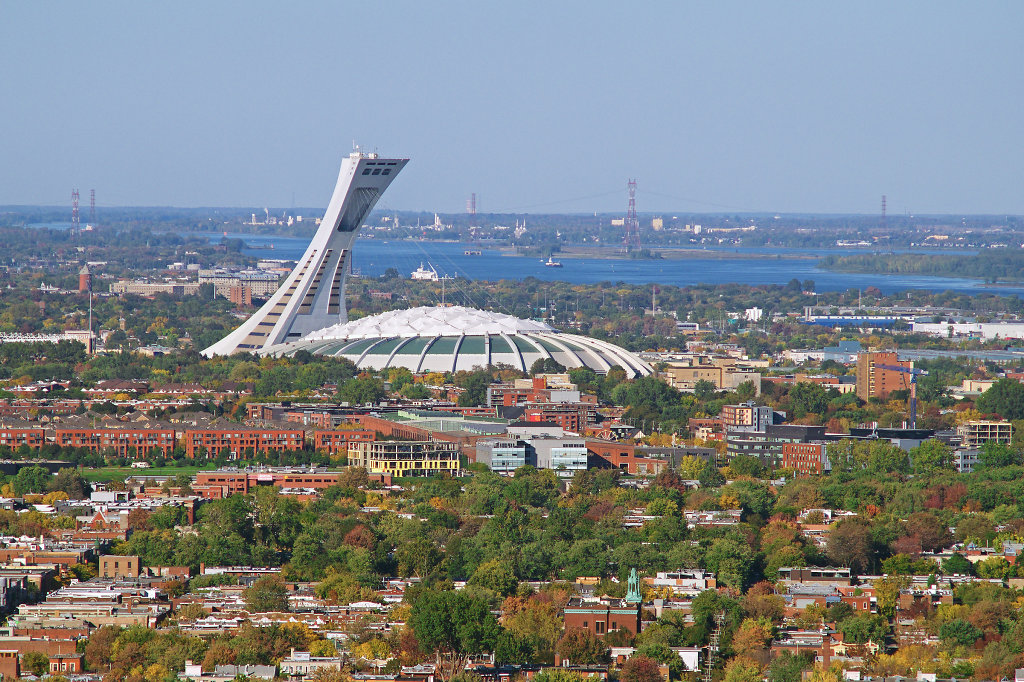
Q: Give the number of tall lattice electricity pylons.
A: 5